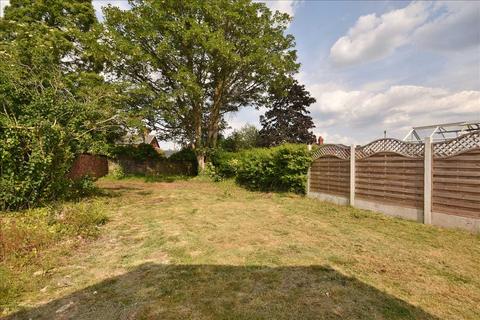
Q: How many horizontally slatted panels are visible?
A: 3